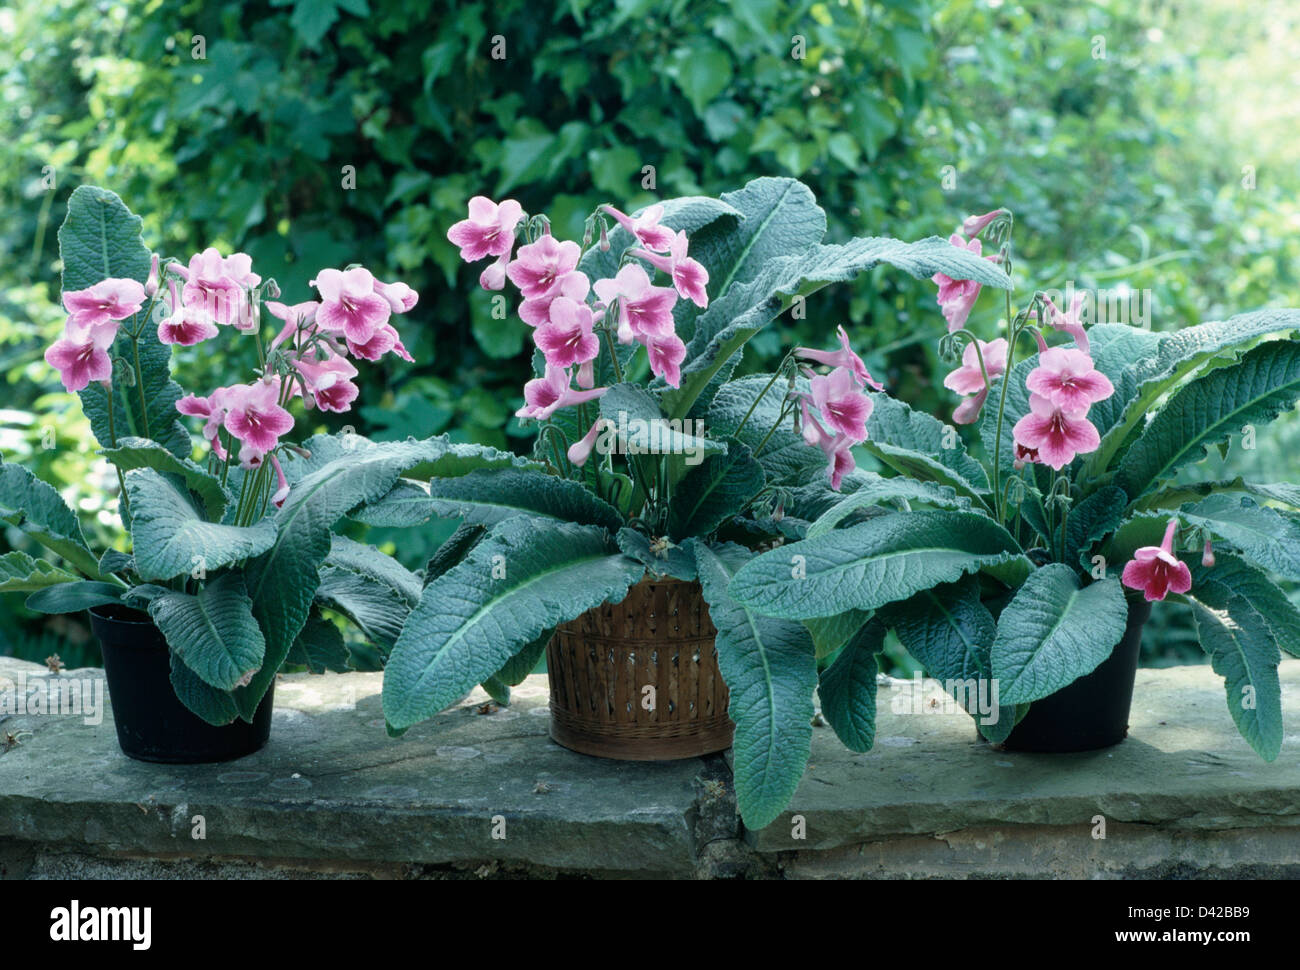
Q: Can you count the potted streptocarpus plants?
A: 3